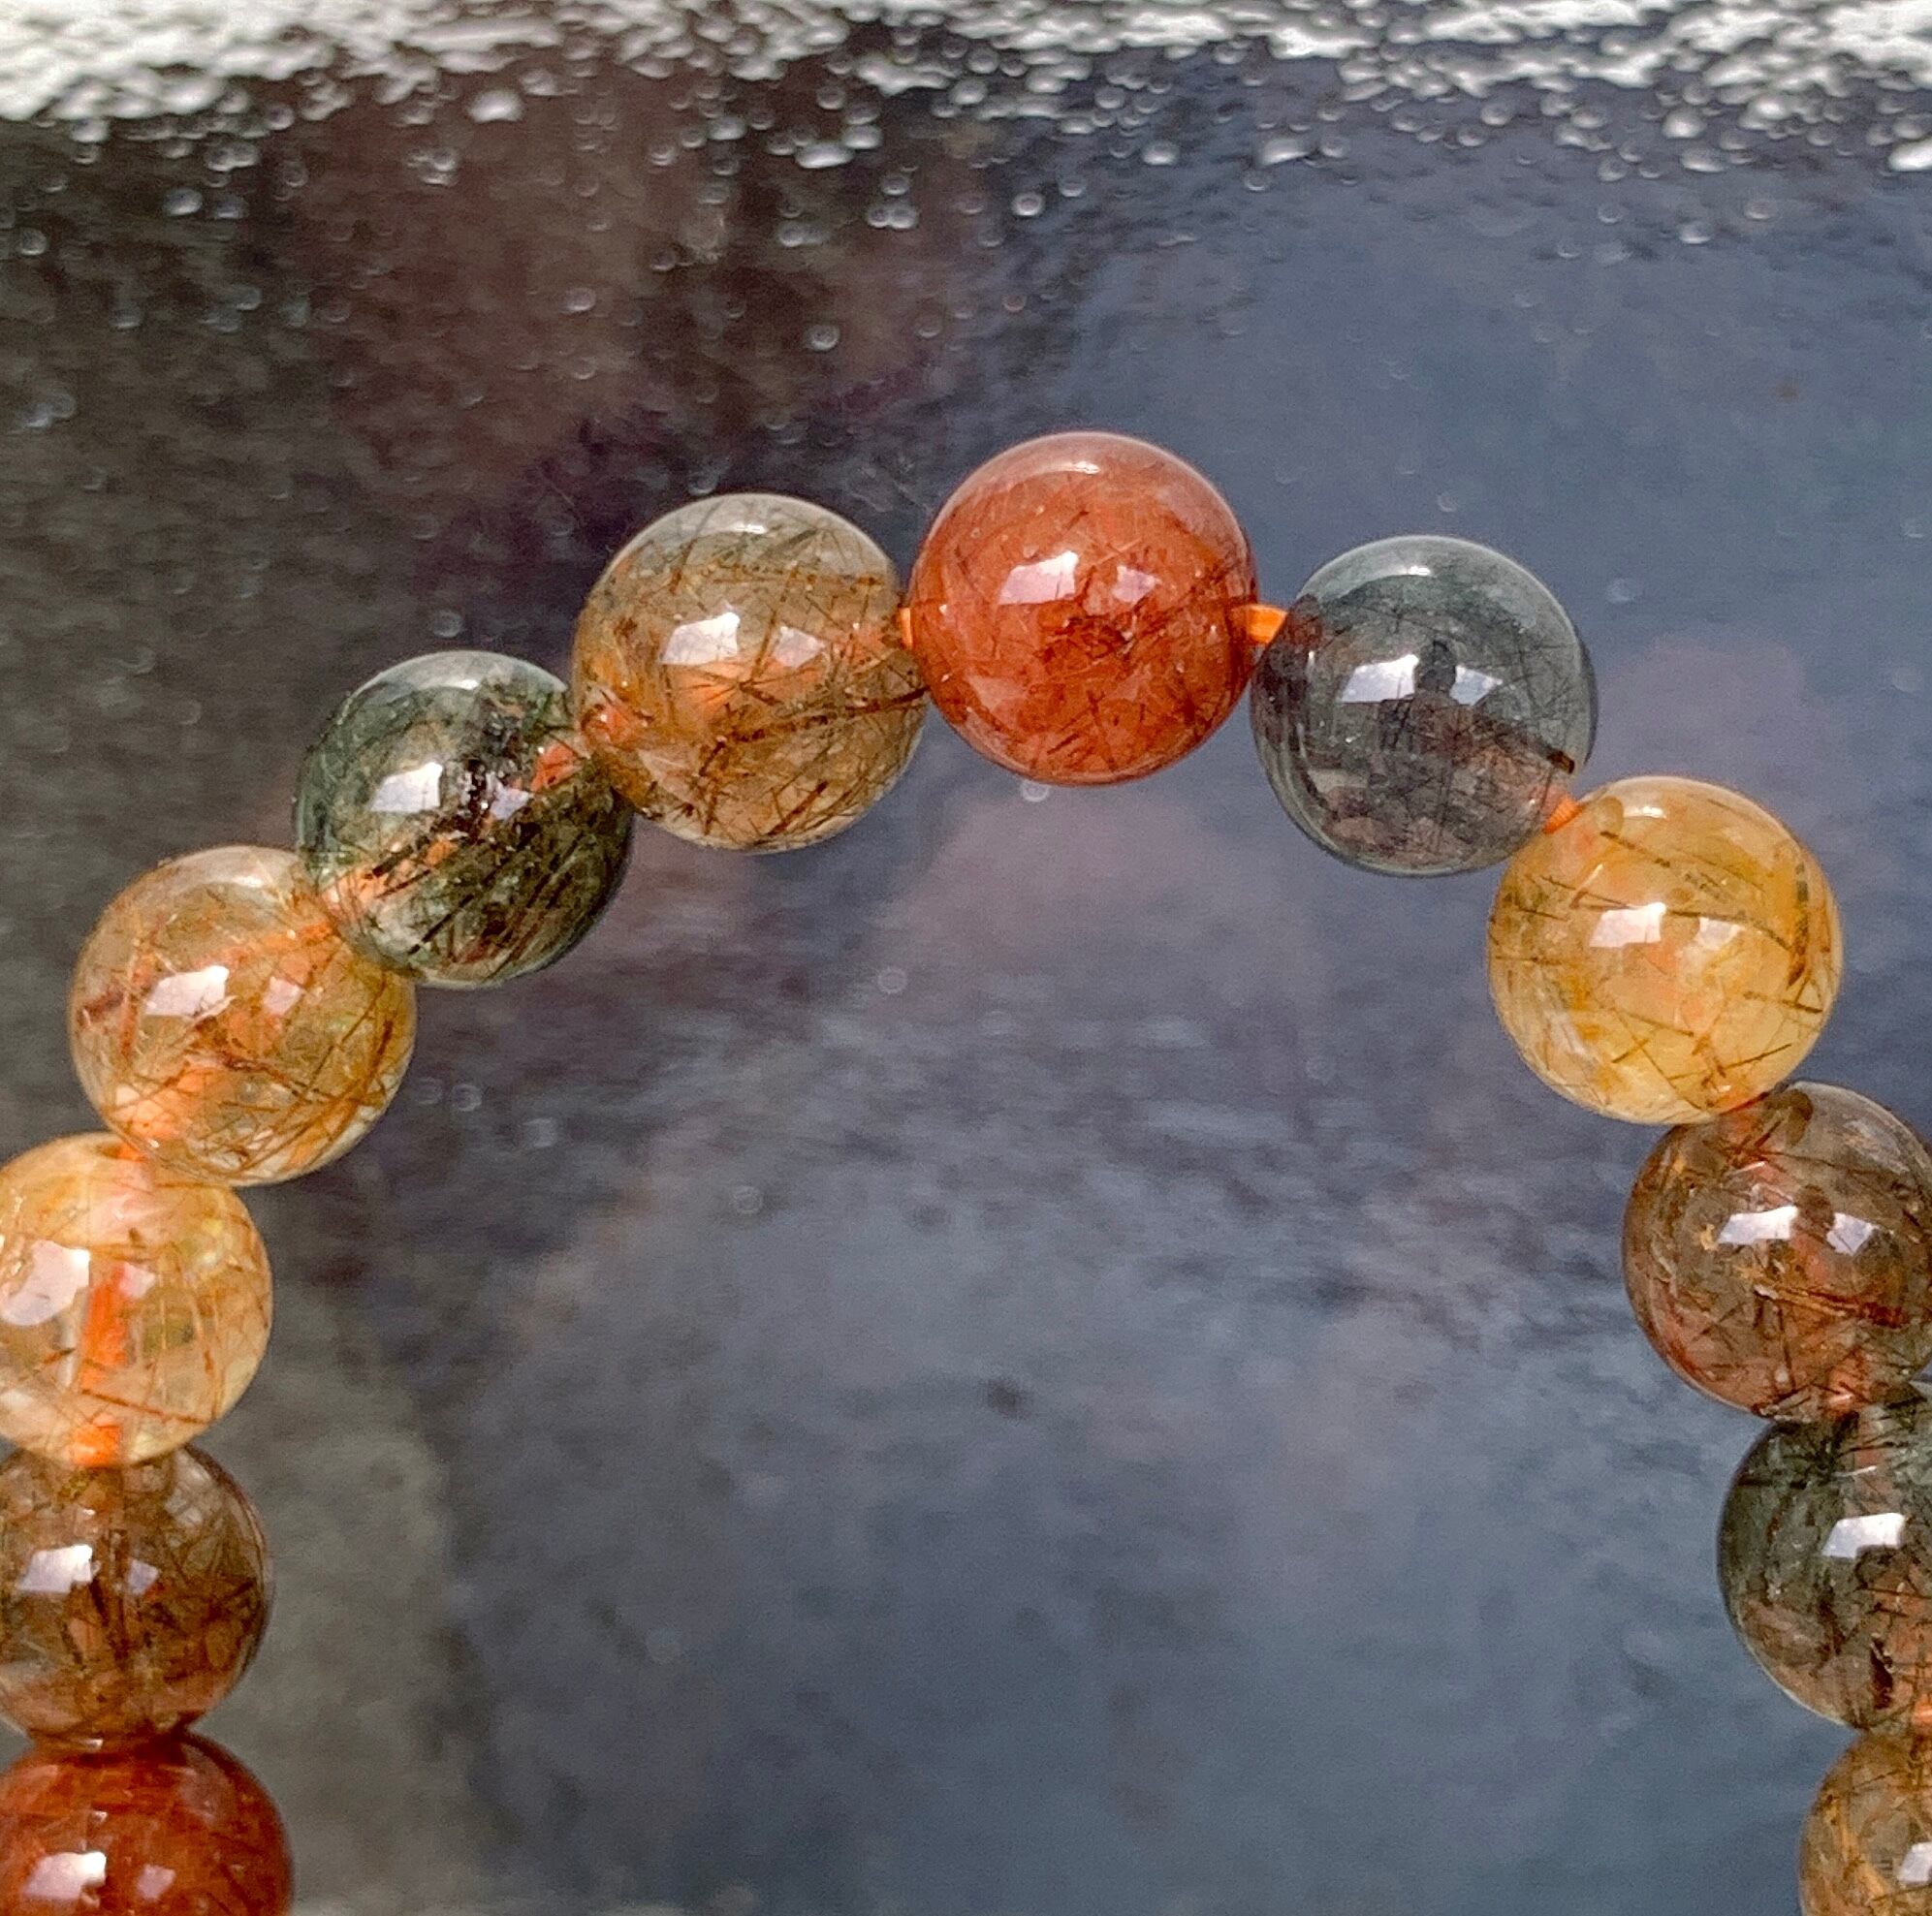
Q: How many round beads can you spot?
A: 12